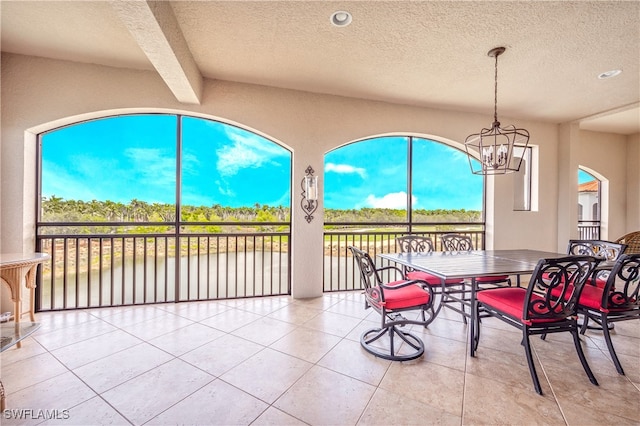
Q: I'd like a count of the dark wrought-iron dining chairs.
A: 6